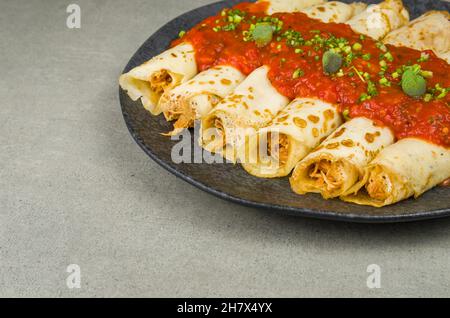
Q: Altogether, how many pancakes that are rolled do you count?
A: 6